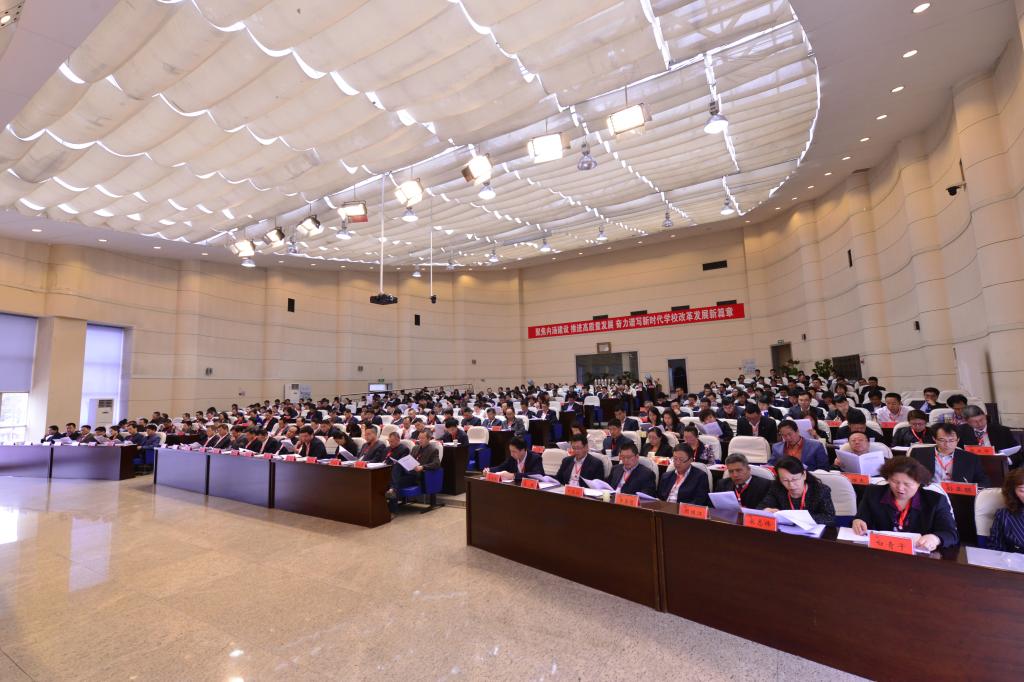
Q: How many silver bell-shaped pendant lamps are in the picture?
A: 14